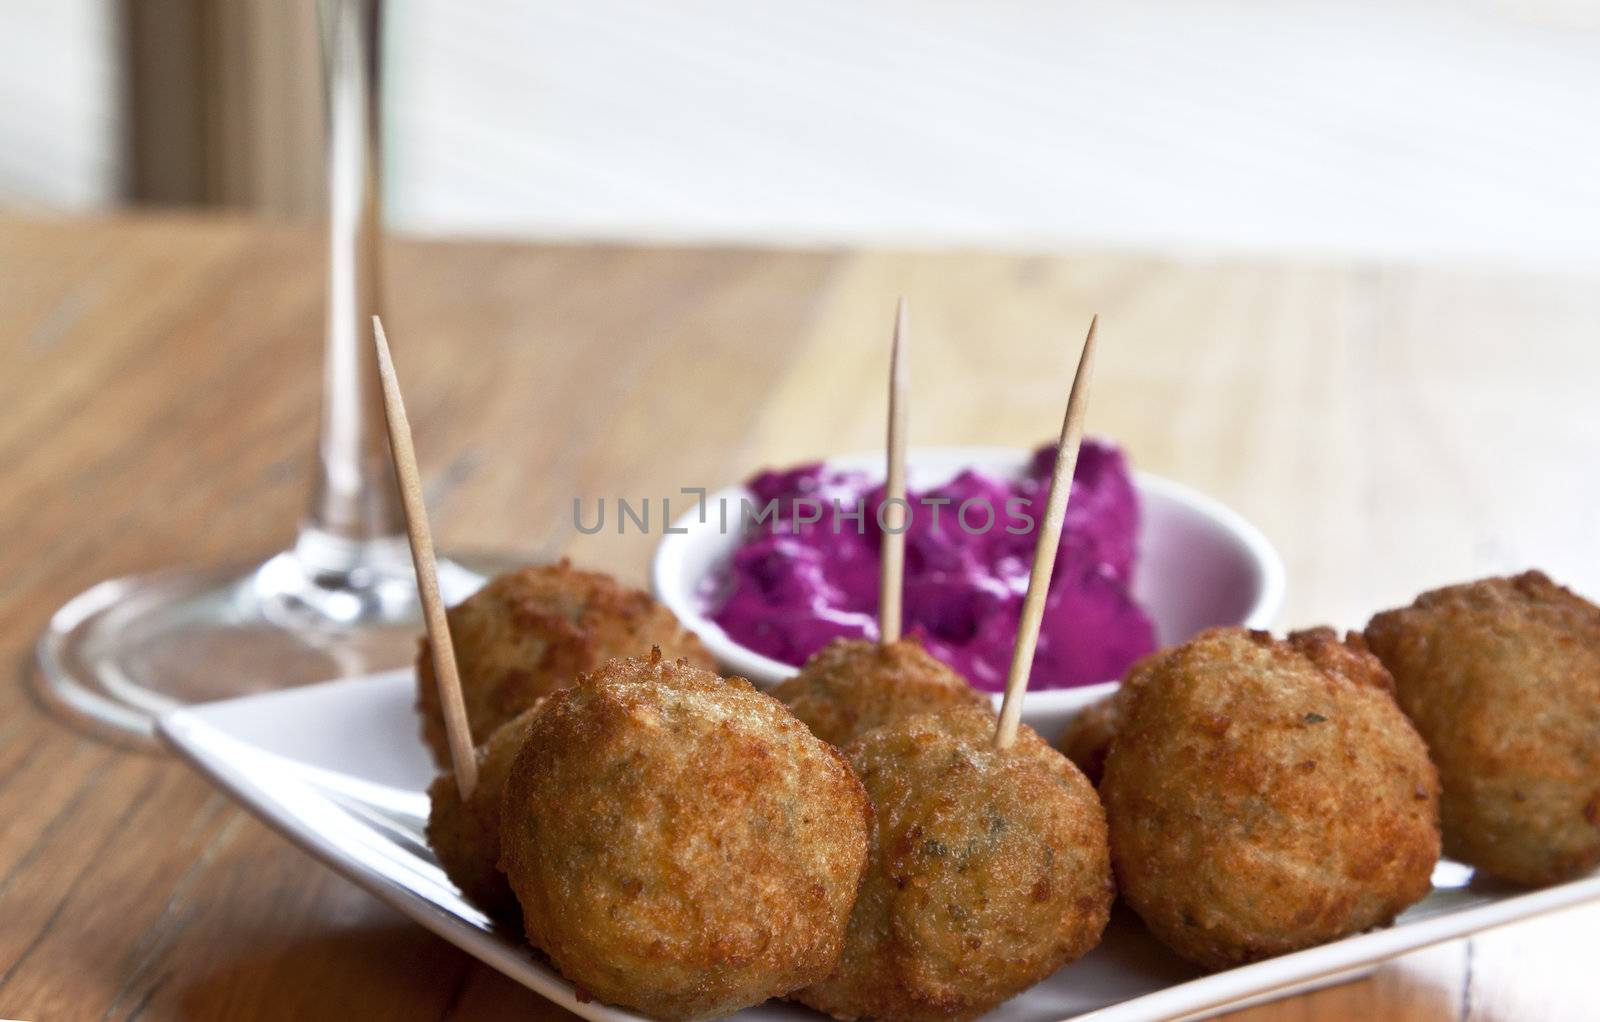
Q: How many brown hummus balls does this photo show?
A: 8